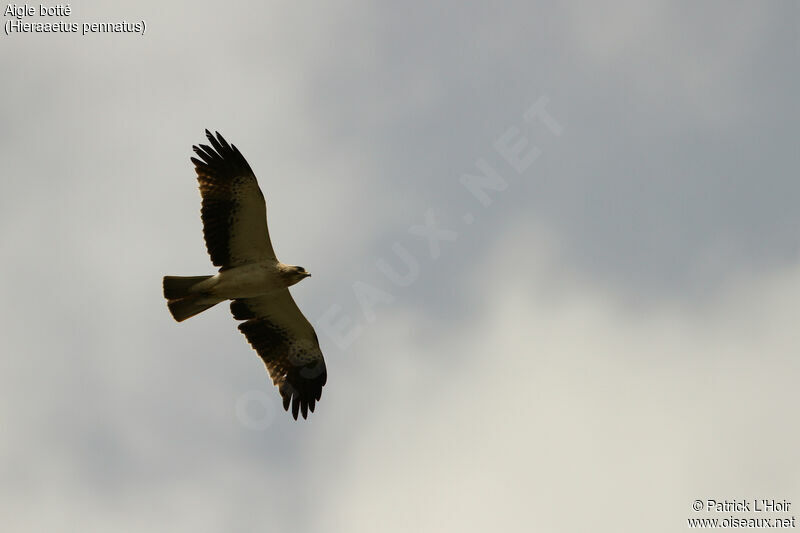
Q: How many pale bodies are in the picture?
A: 1